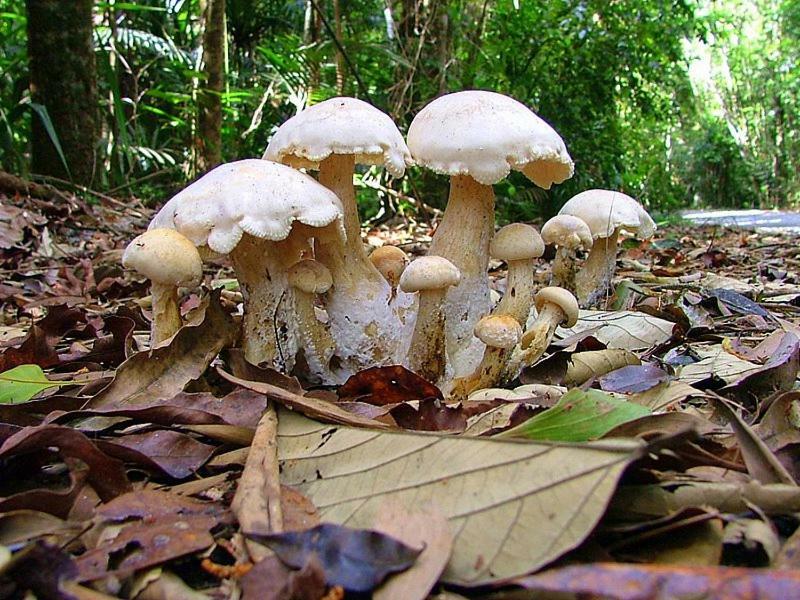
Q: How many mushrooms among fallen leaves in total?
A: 12